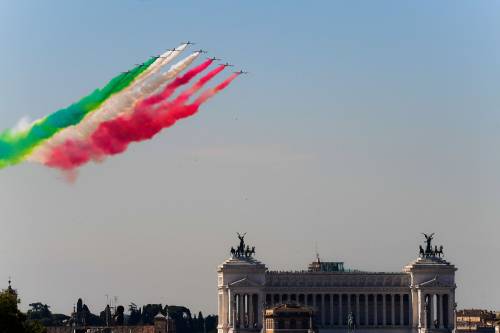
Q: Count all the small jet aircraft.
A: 9